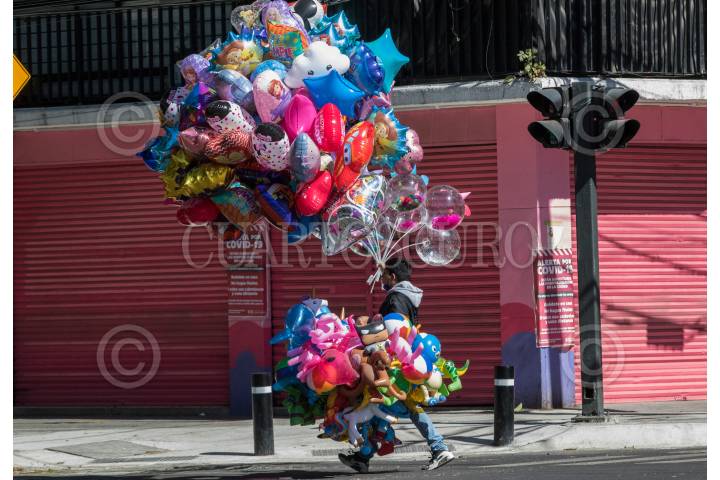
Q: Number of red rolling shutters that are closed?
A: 3